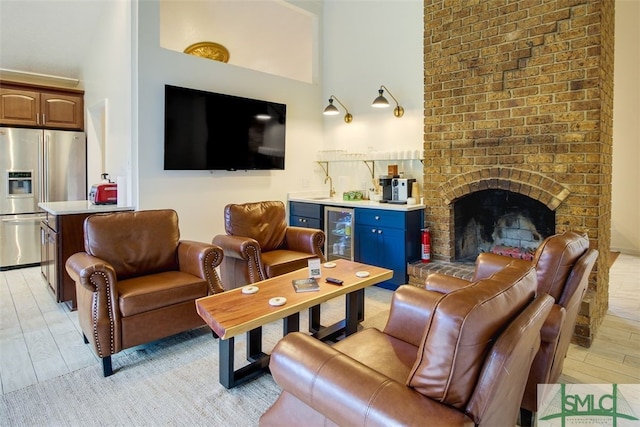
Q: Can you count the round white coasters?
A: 4